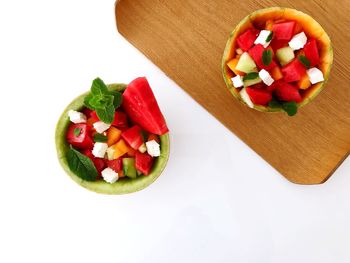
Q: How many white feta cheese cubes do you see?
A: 10